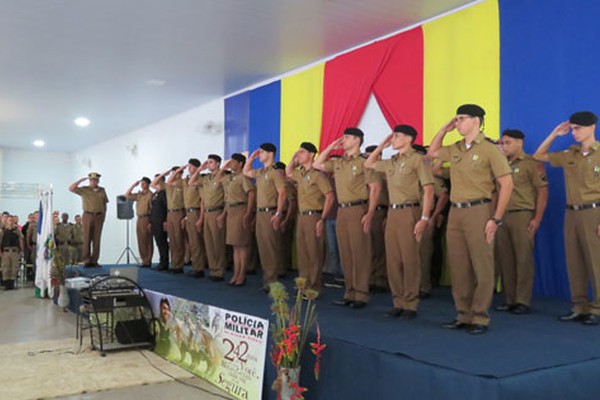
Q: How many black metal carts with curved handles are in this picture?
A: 1